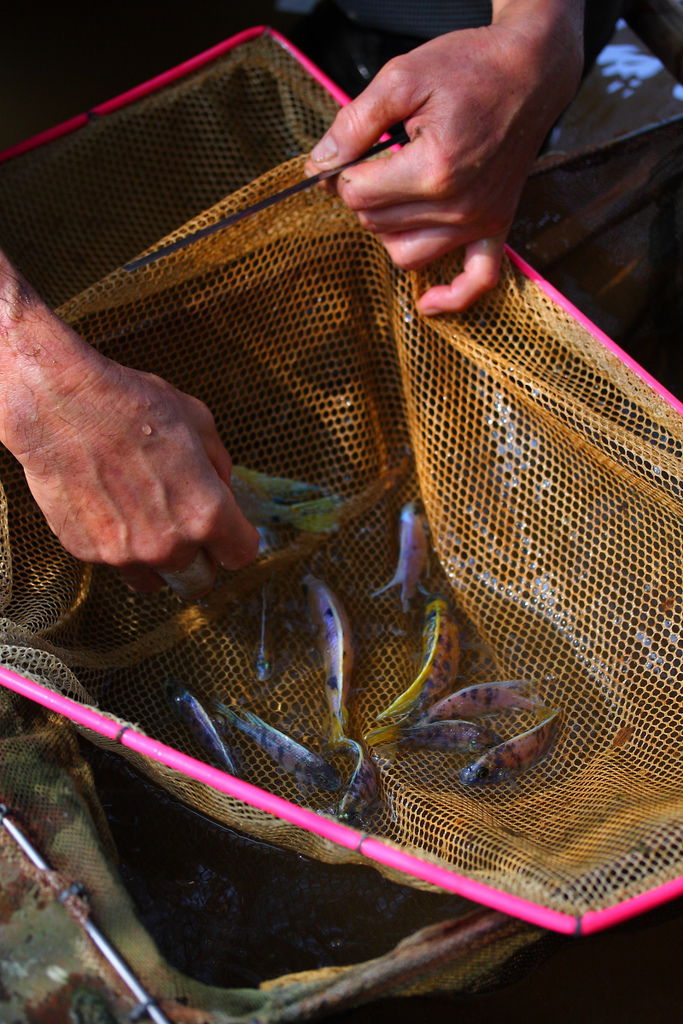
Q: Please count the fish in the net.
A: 11